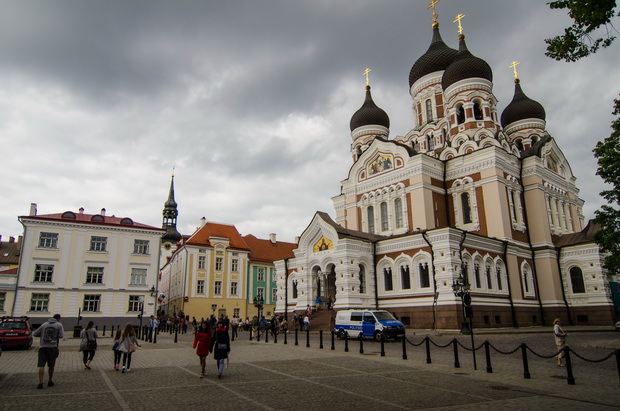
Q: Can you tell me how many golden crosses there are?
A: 4